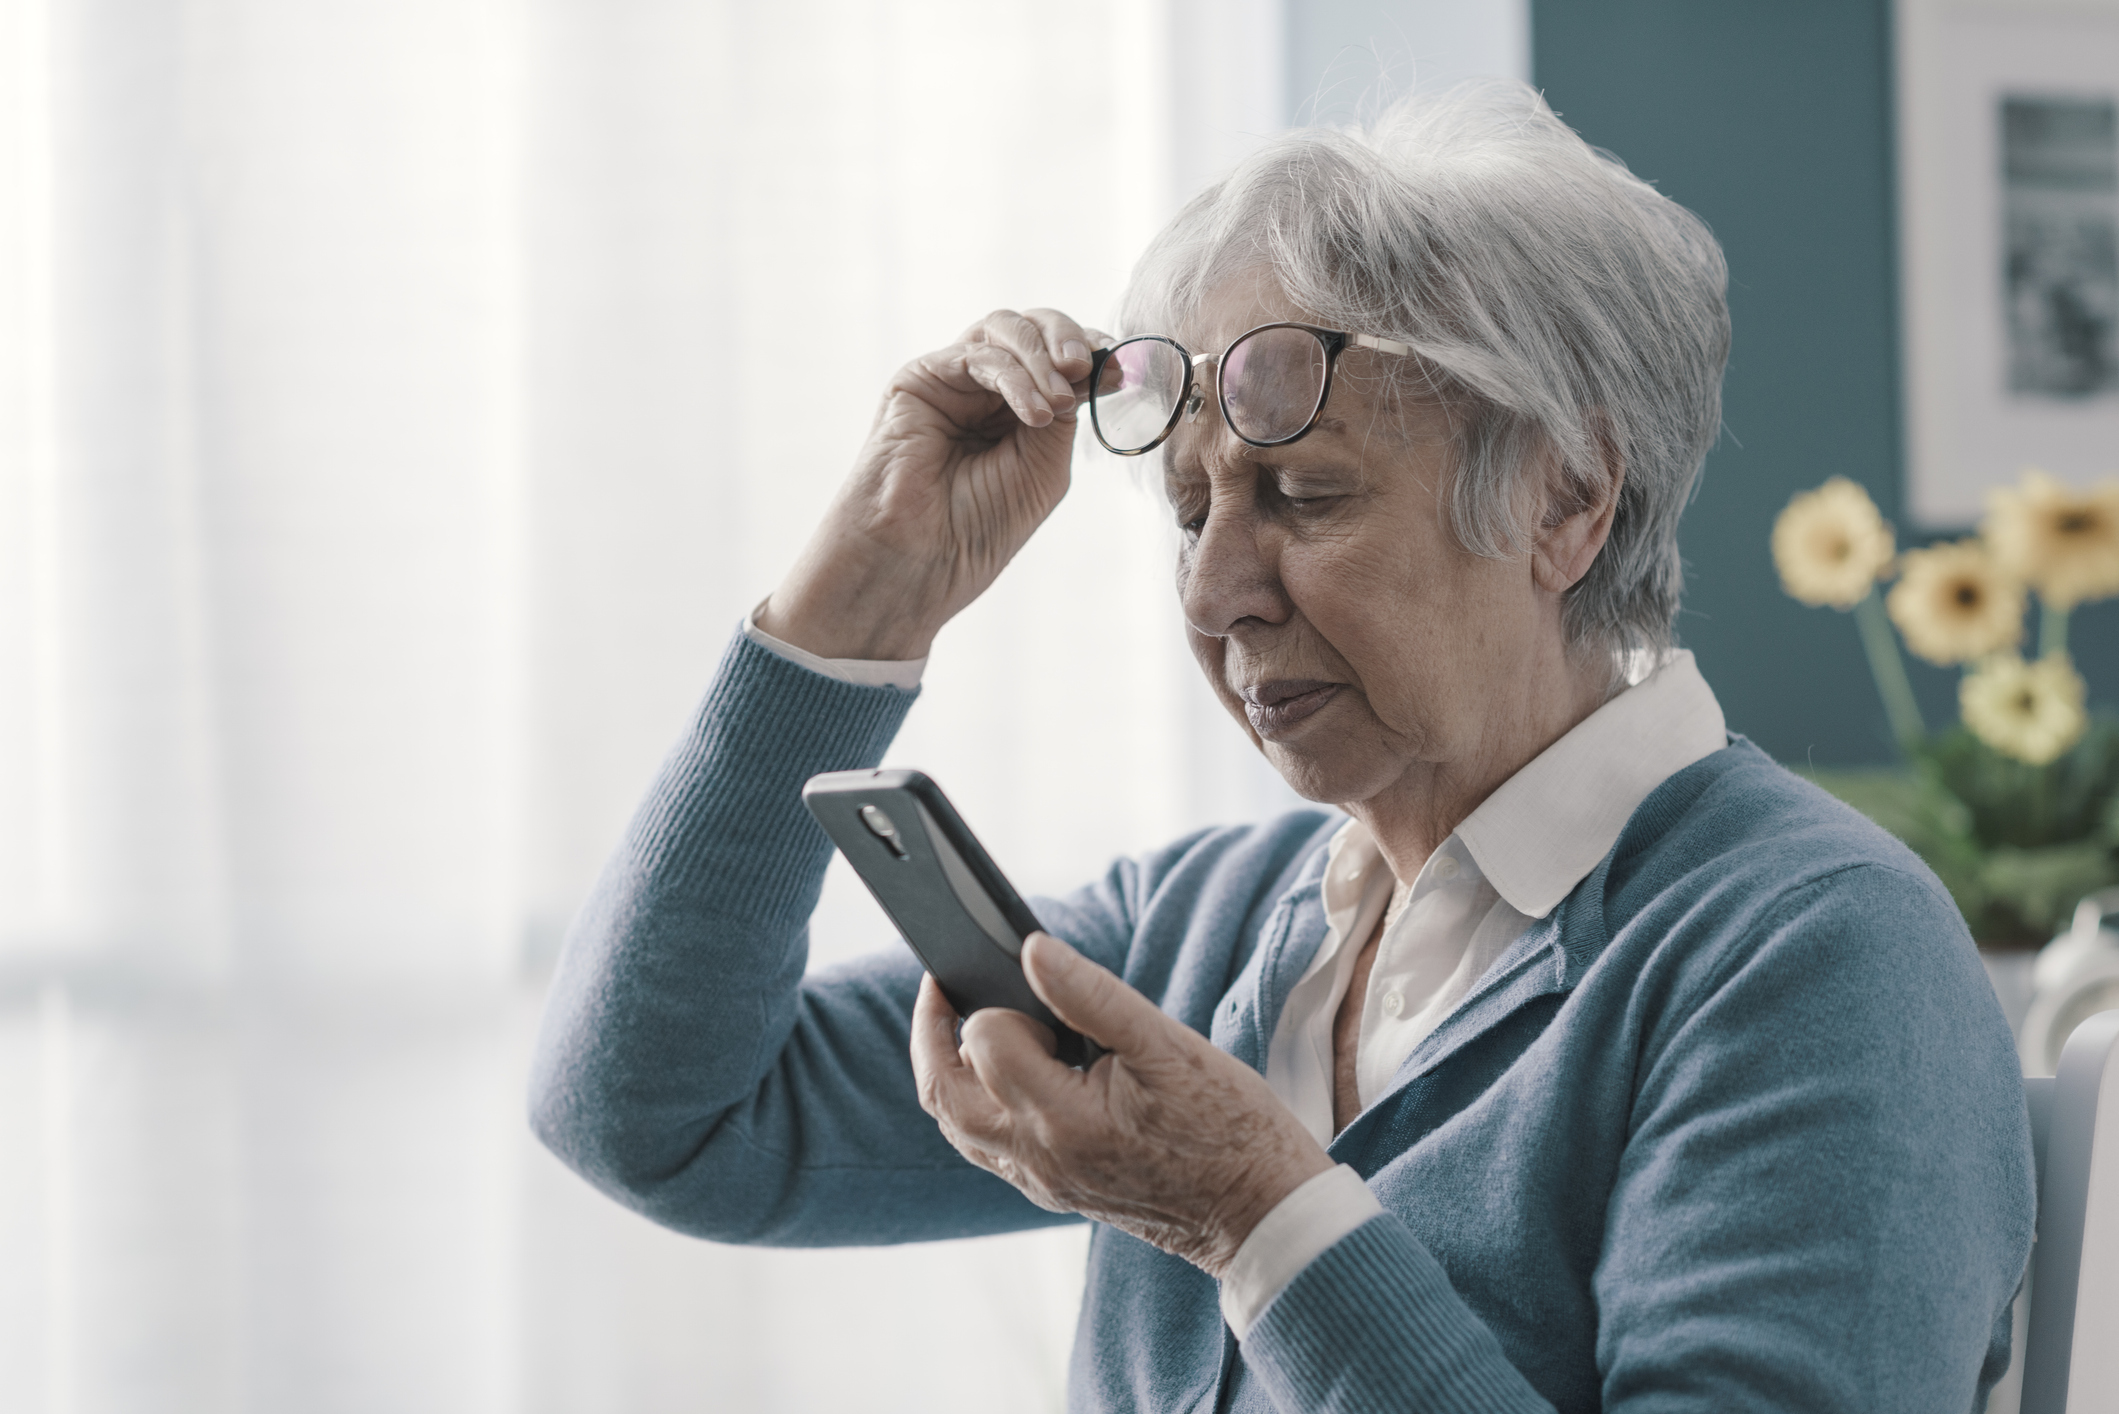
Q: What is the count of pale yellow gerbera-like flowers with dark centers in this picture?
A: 4